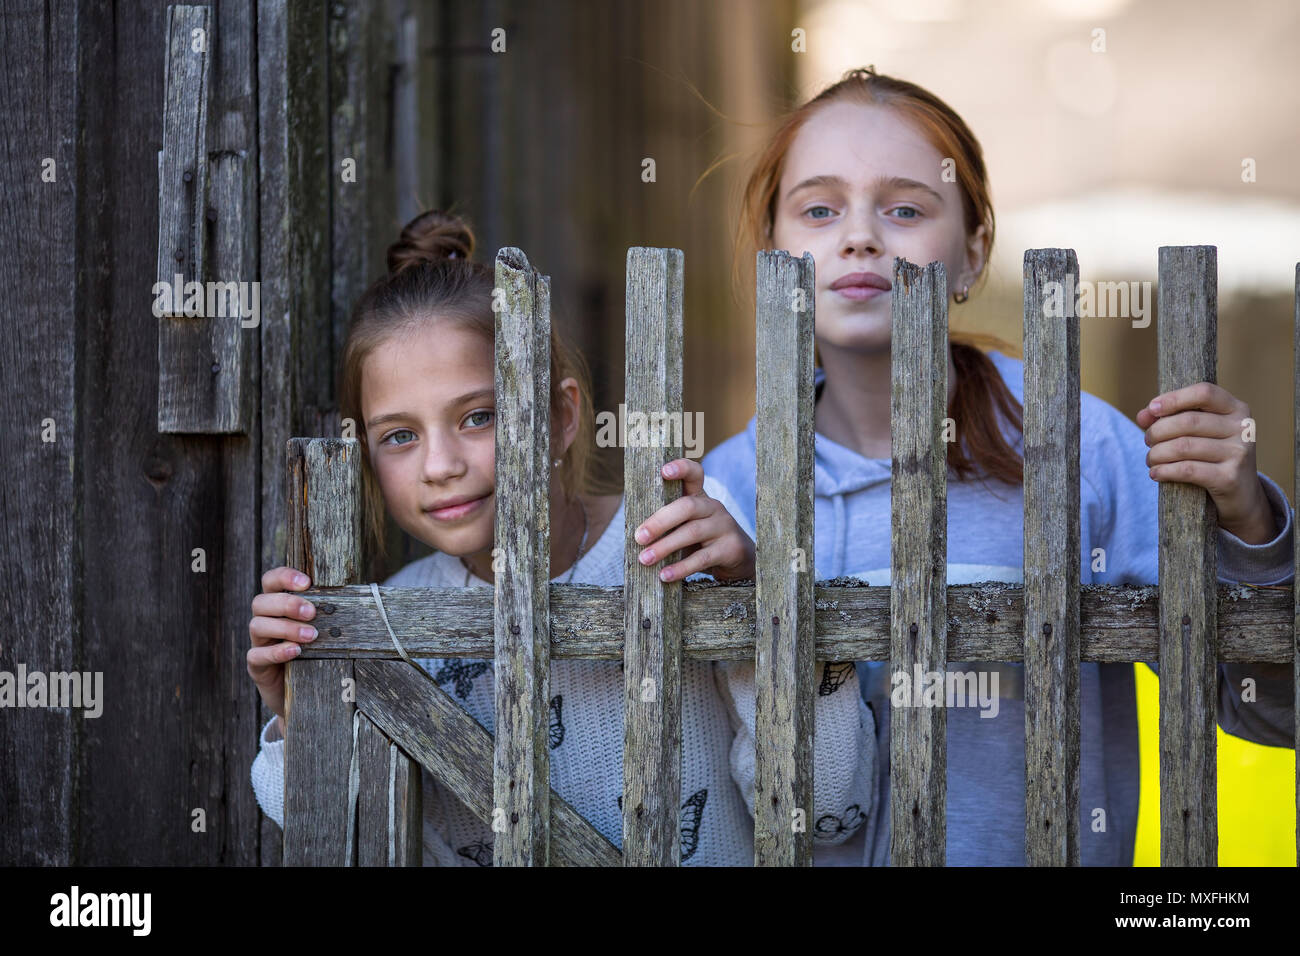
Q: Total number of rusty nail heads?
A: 13